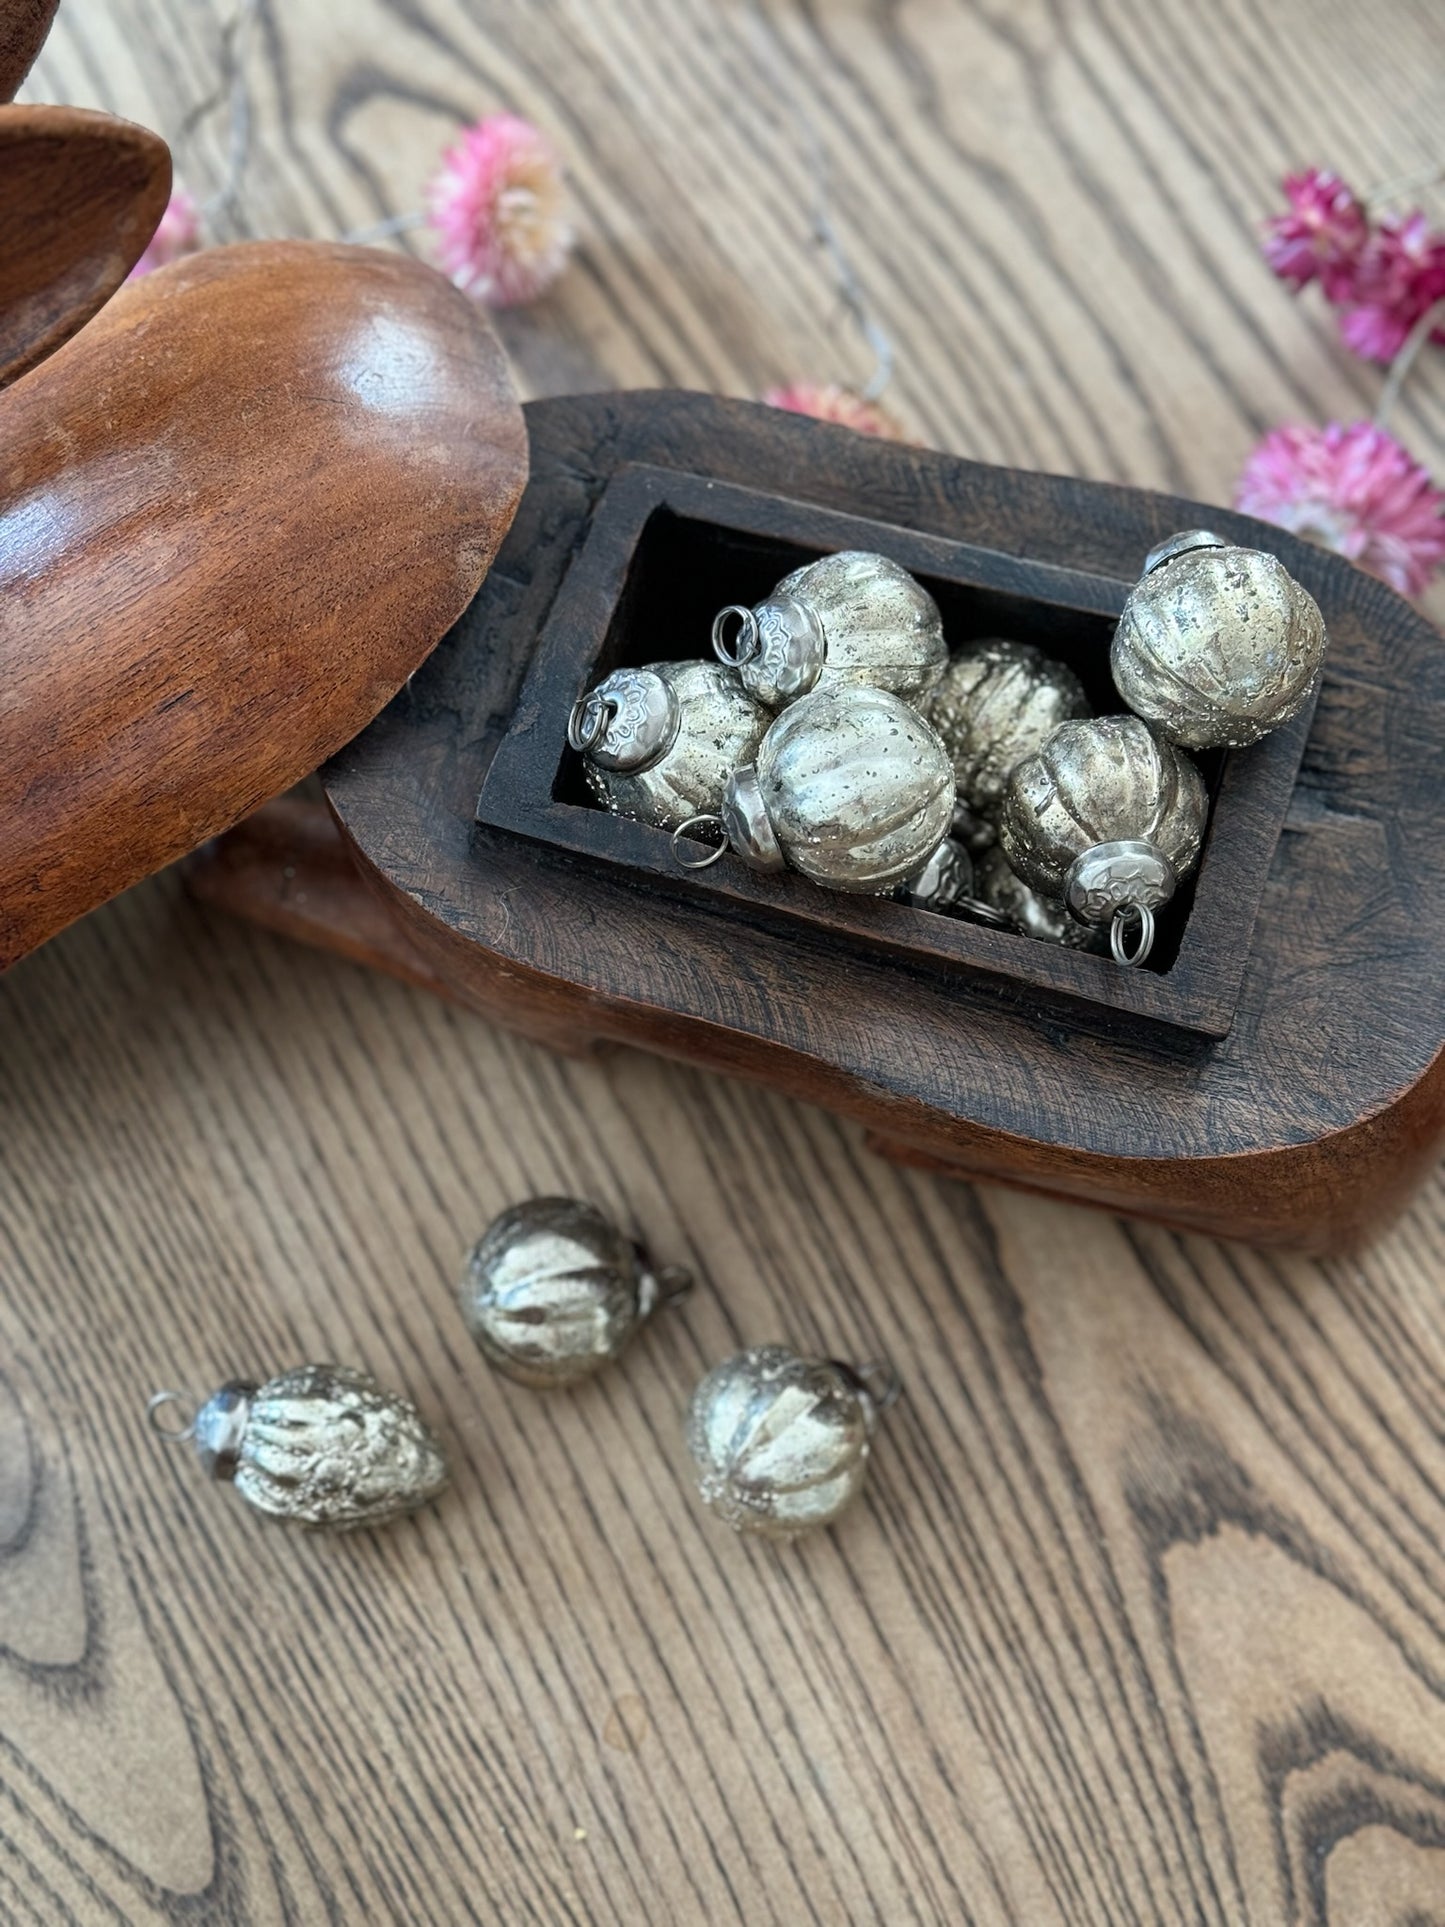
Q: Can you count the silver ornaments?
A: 11